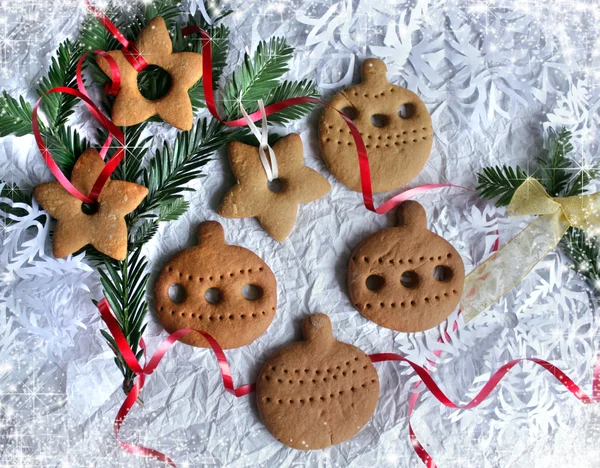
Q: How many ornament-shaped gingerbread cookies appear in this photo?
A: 4